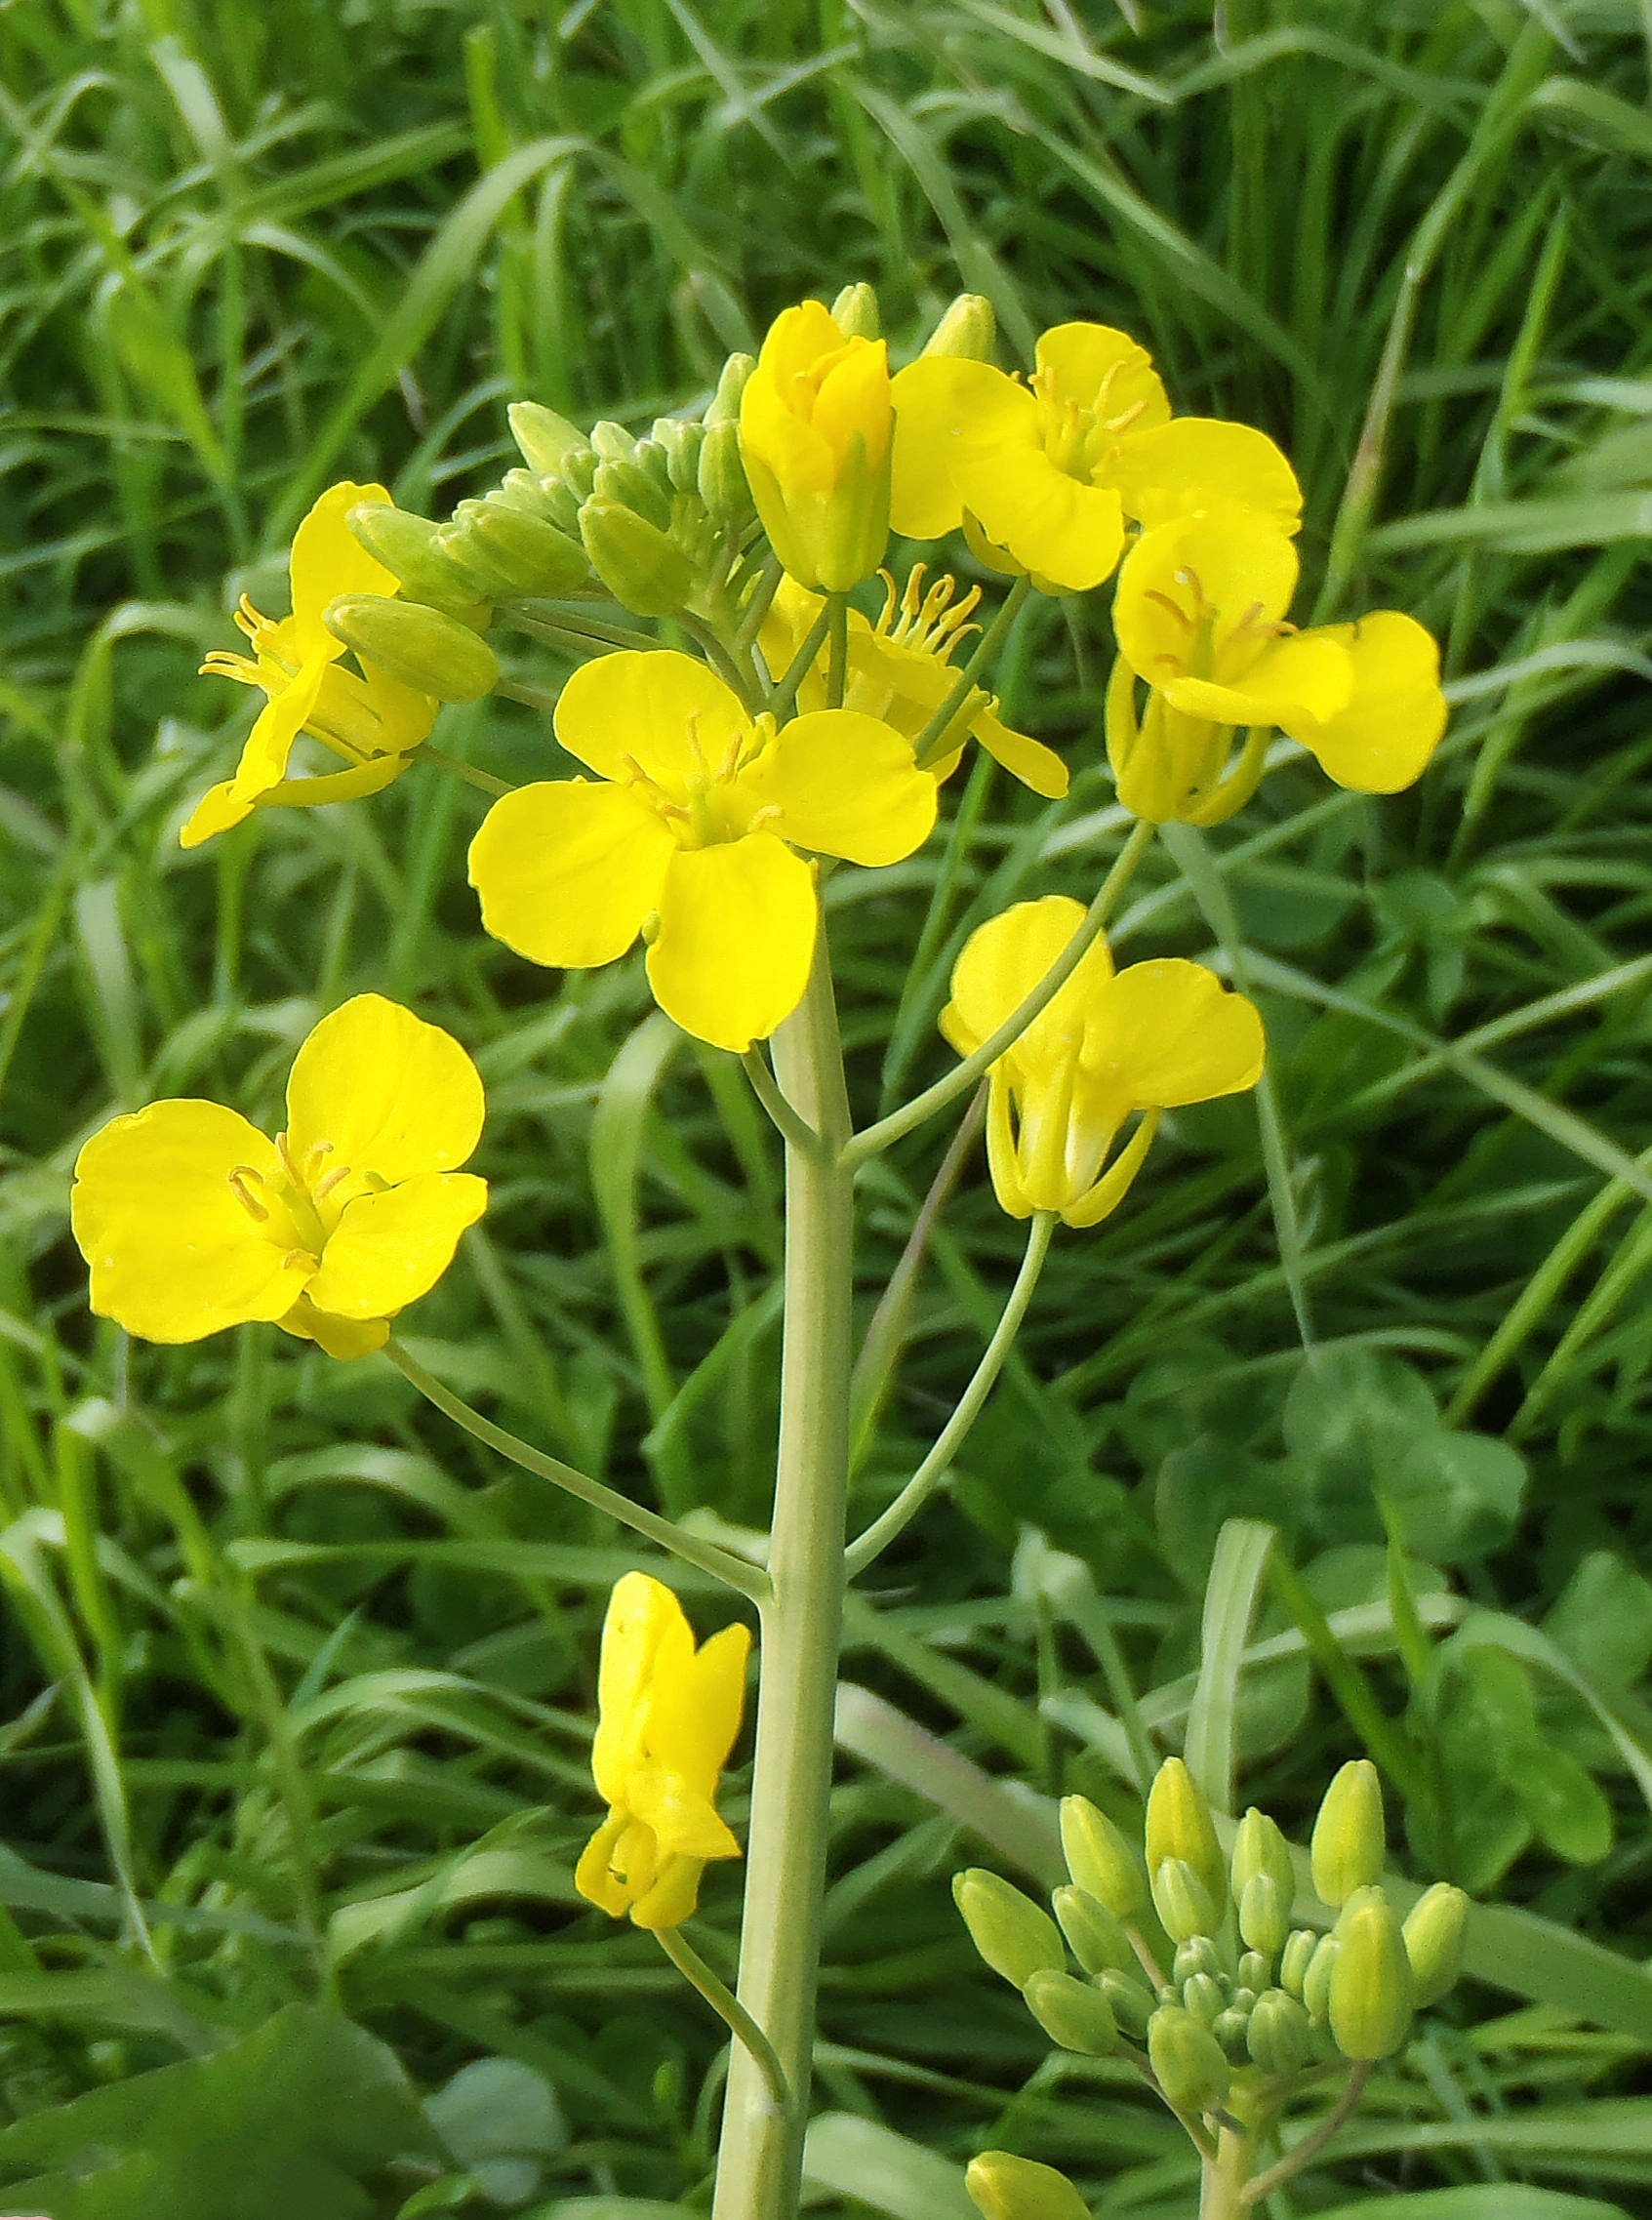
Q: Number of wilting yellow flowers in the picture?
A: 1